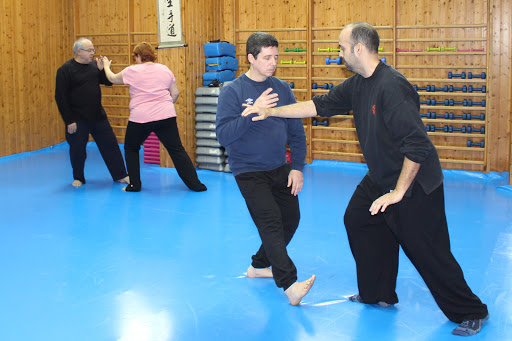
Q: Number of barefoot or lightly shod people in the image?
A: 4